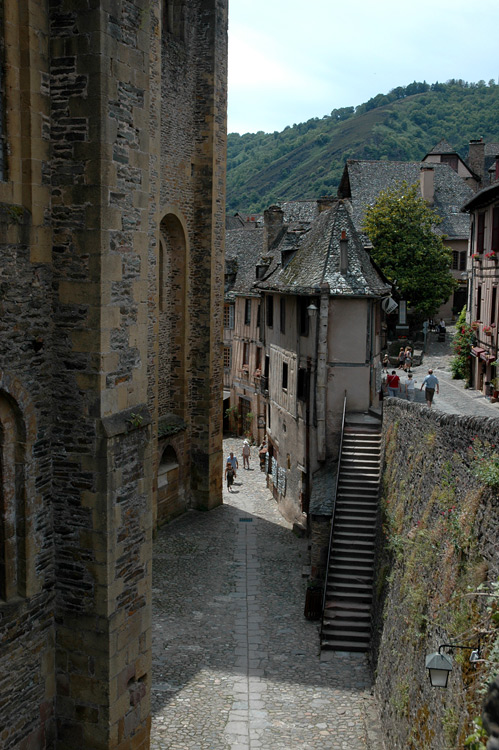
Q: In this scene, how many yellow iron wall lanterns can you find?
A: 0